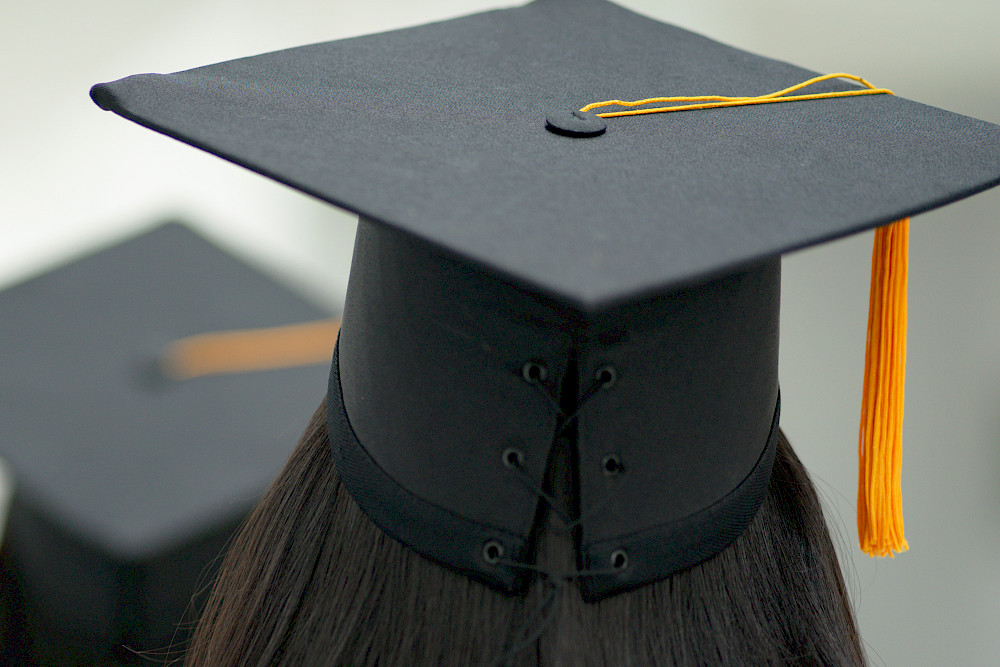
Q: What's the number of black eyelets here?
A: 6